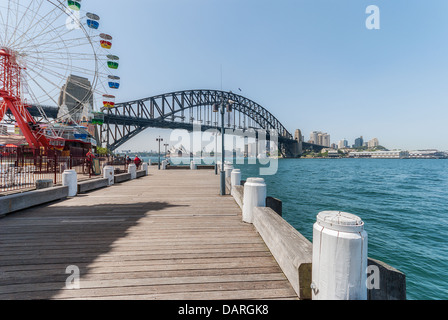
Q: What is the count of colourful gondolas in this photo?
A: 9